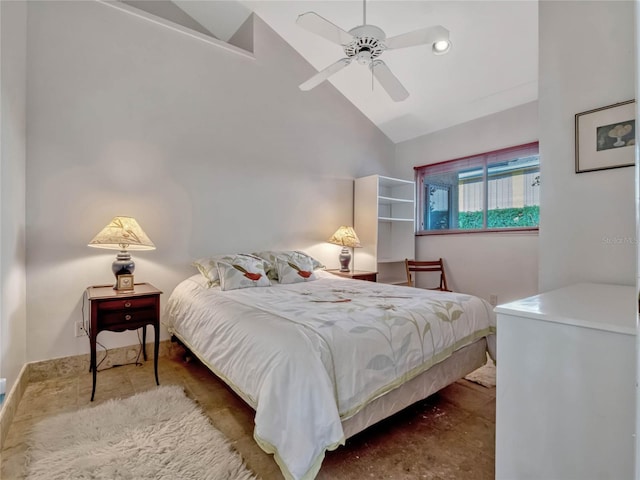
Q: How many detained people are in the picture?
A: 0